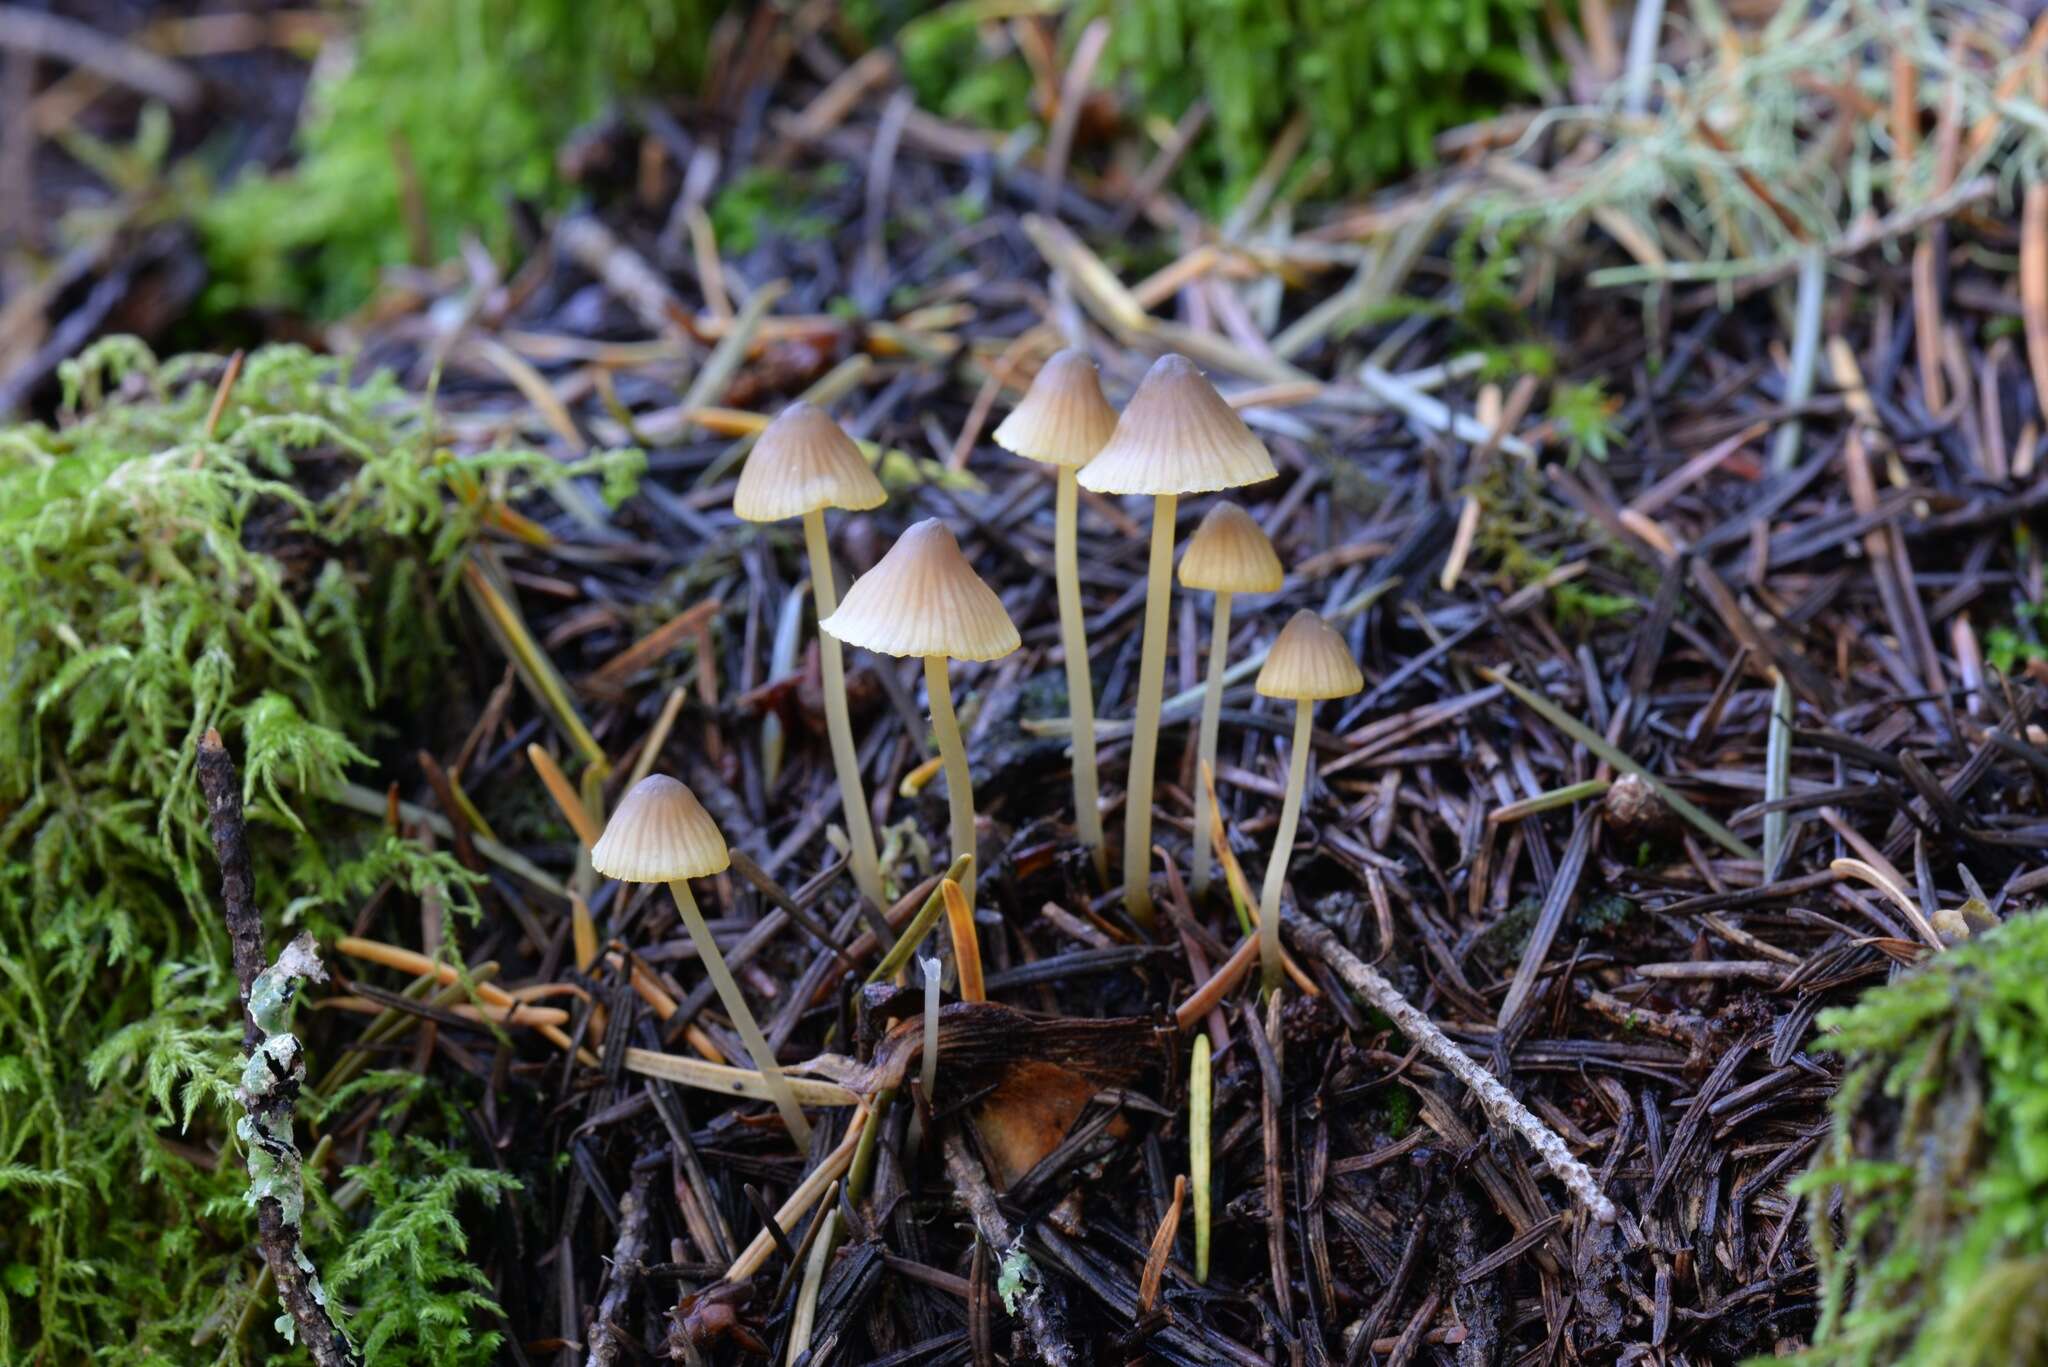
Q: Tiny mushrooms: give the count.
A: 7